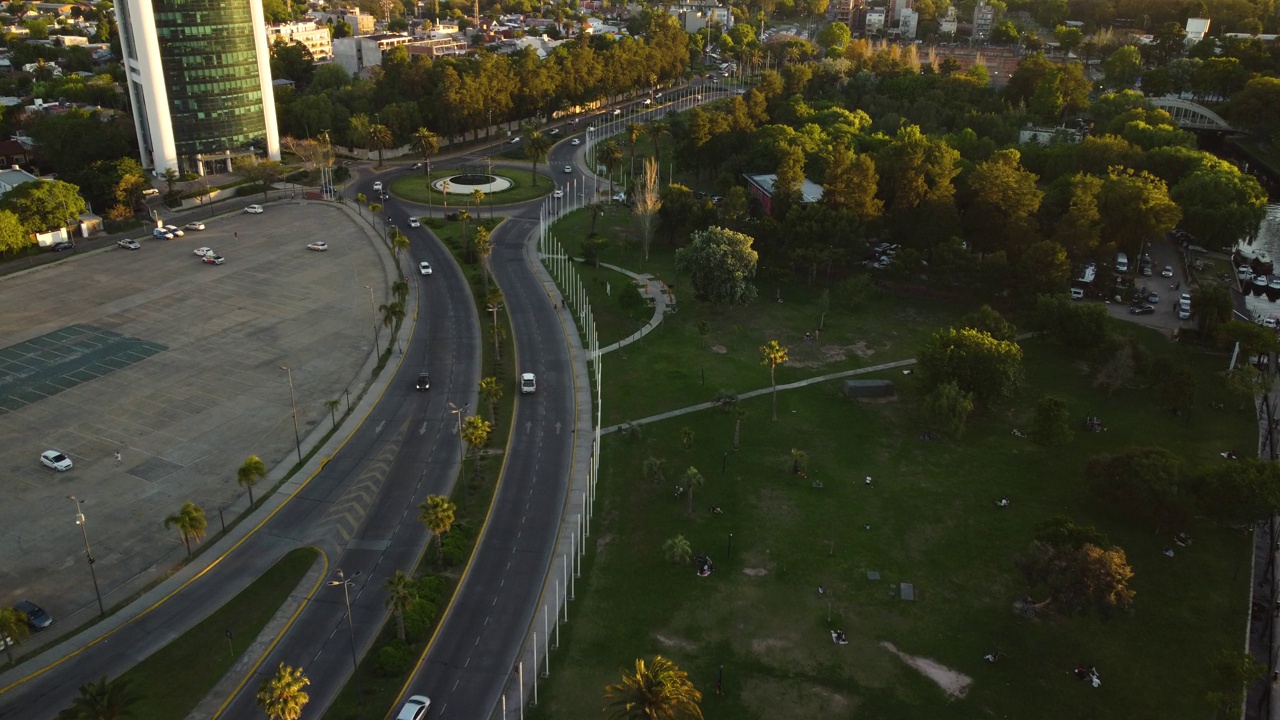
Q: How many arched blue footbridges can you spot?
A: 0